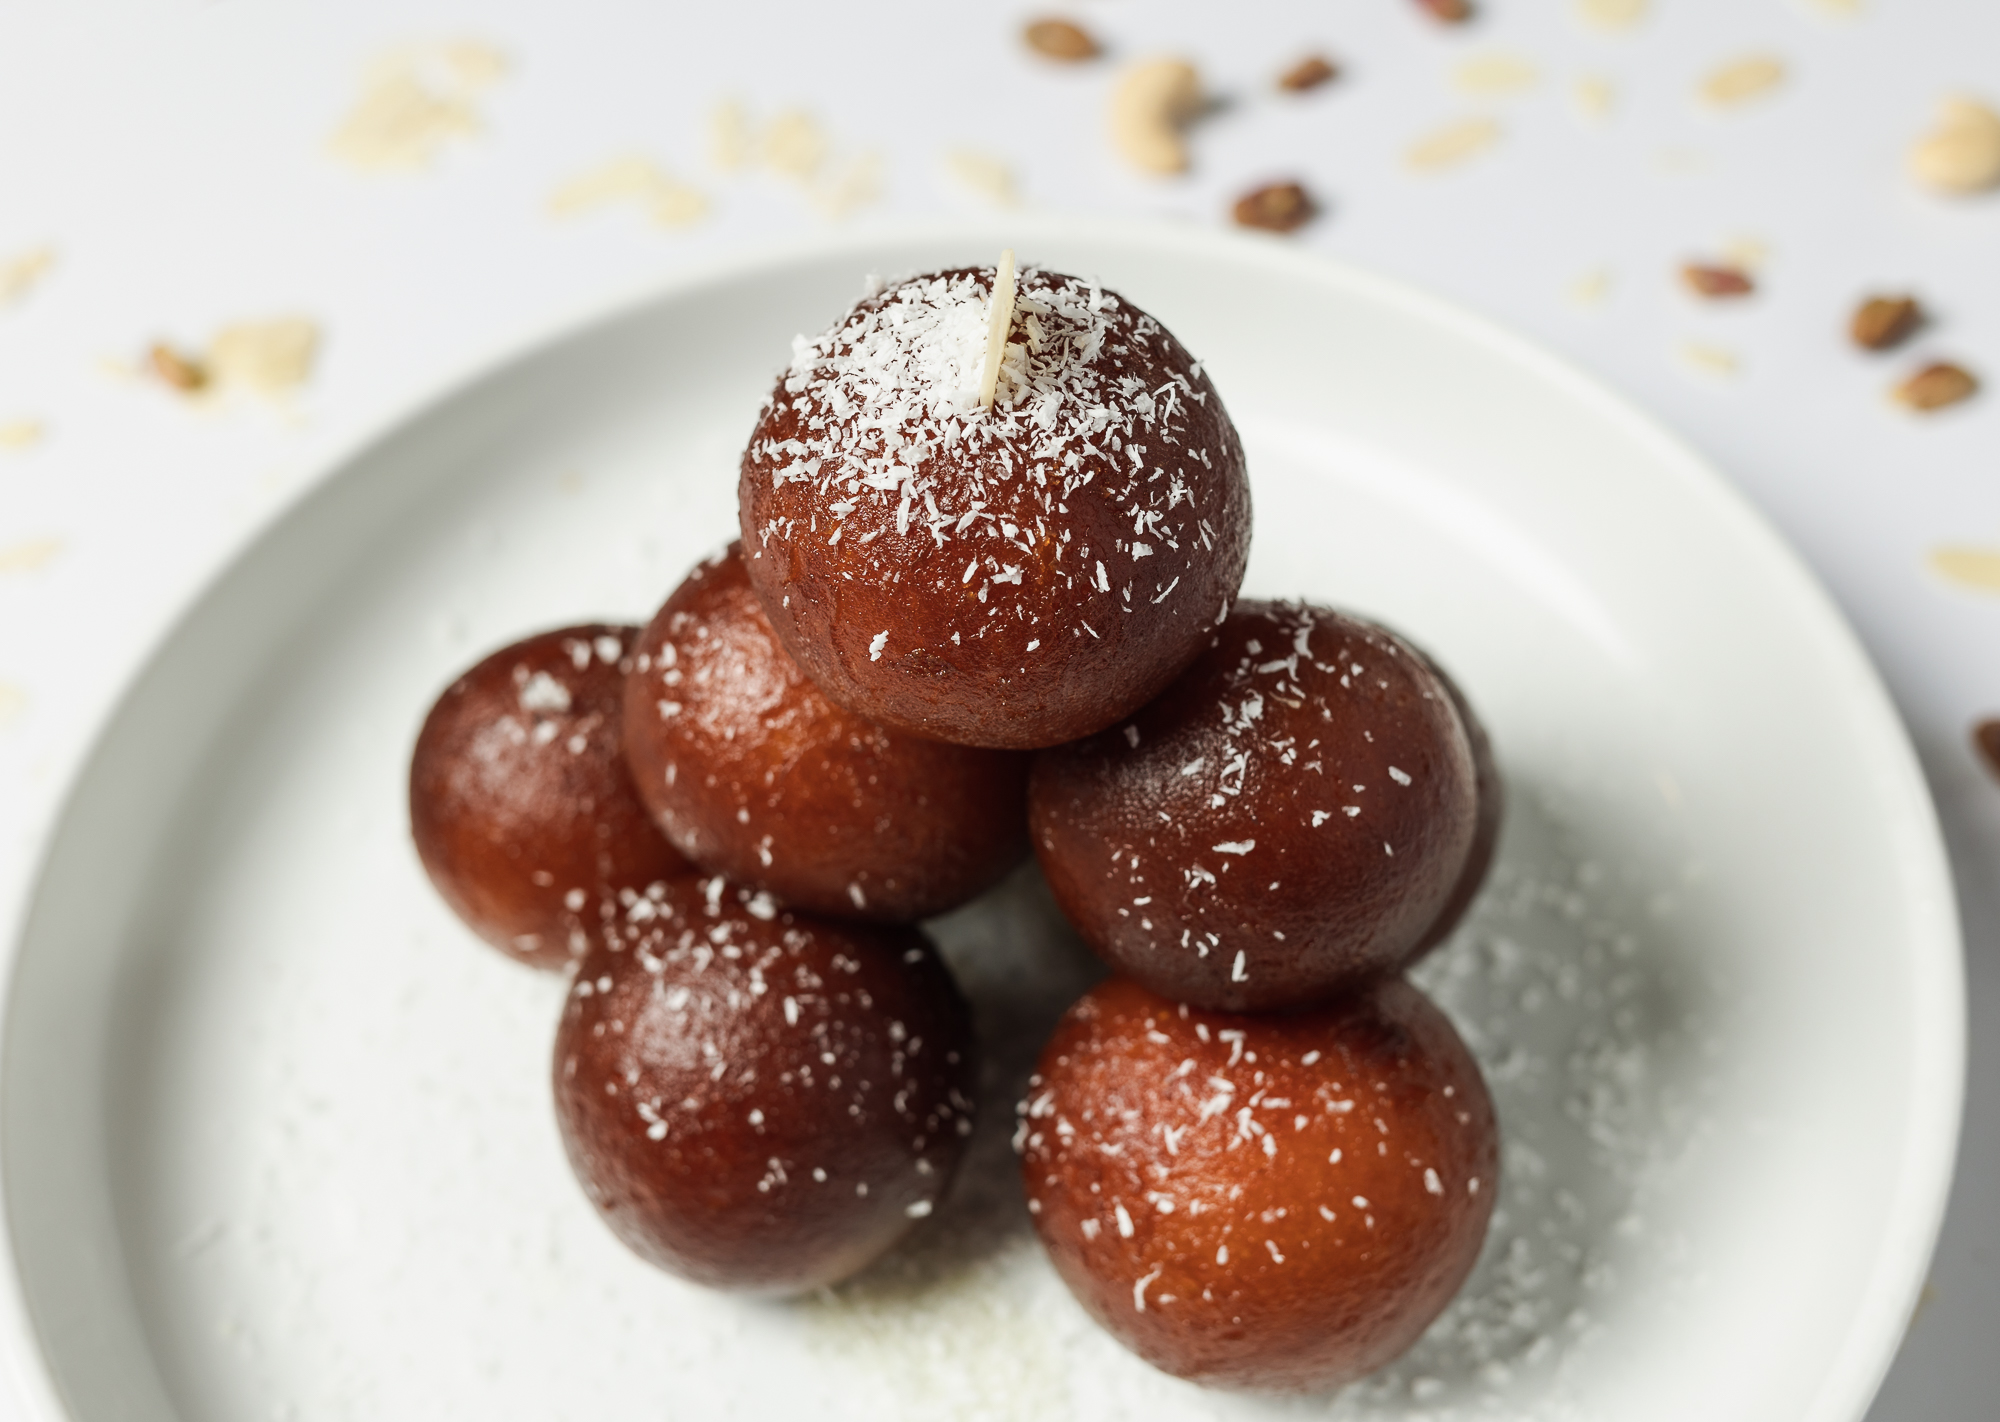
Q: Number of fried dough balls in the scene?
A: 7